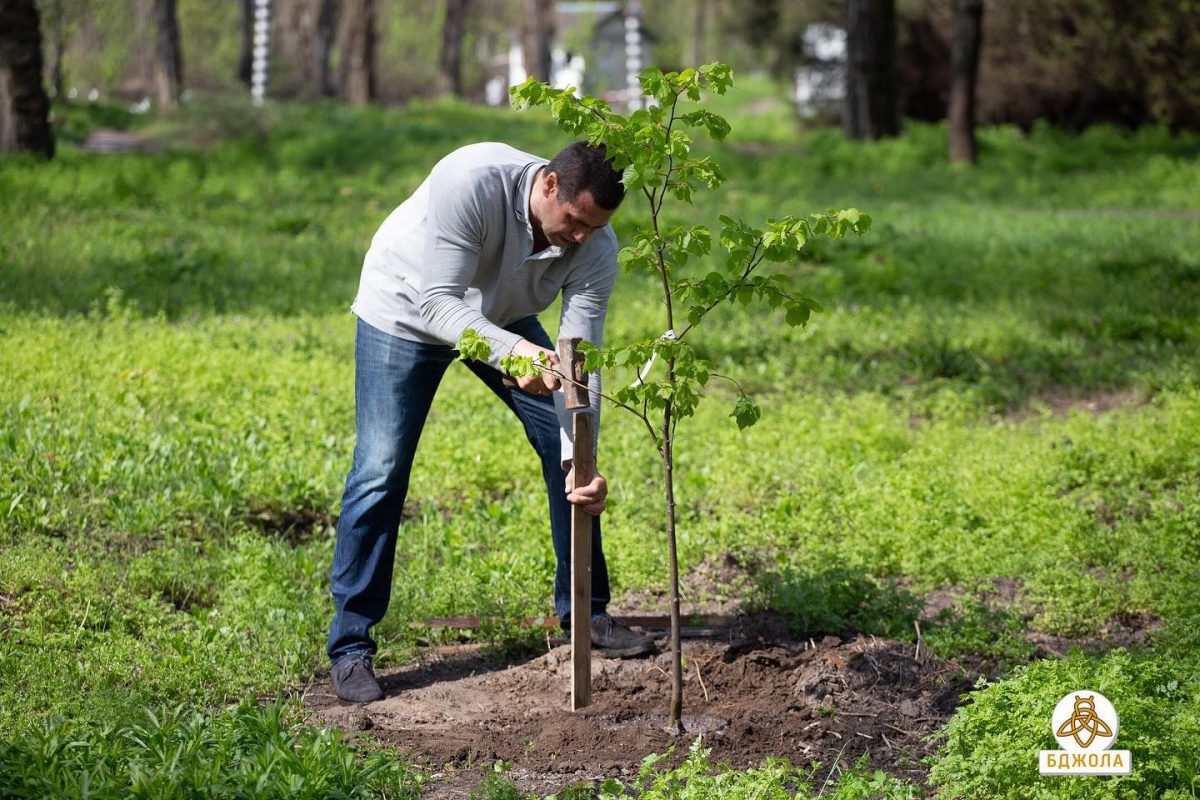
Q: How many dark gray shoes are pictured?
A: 2